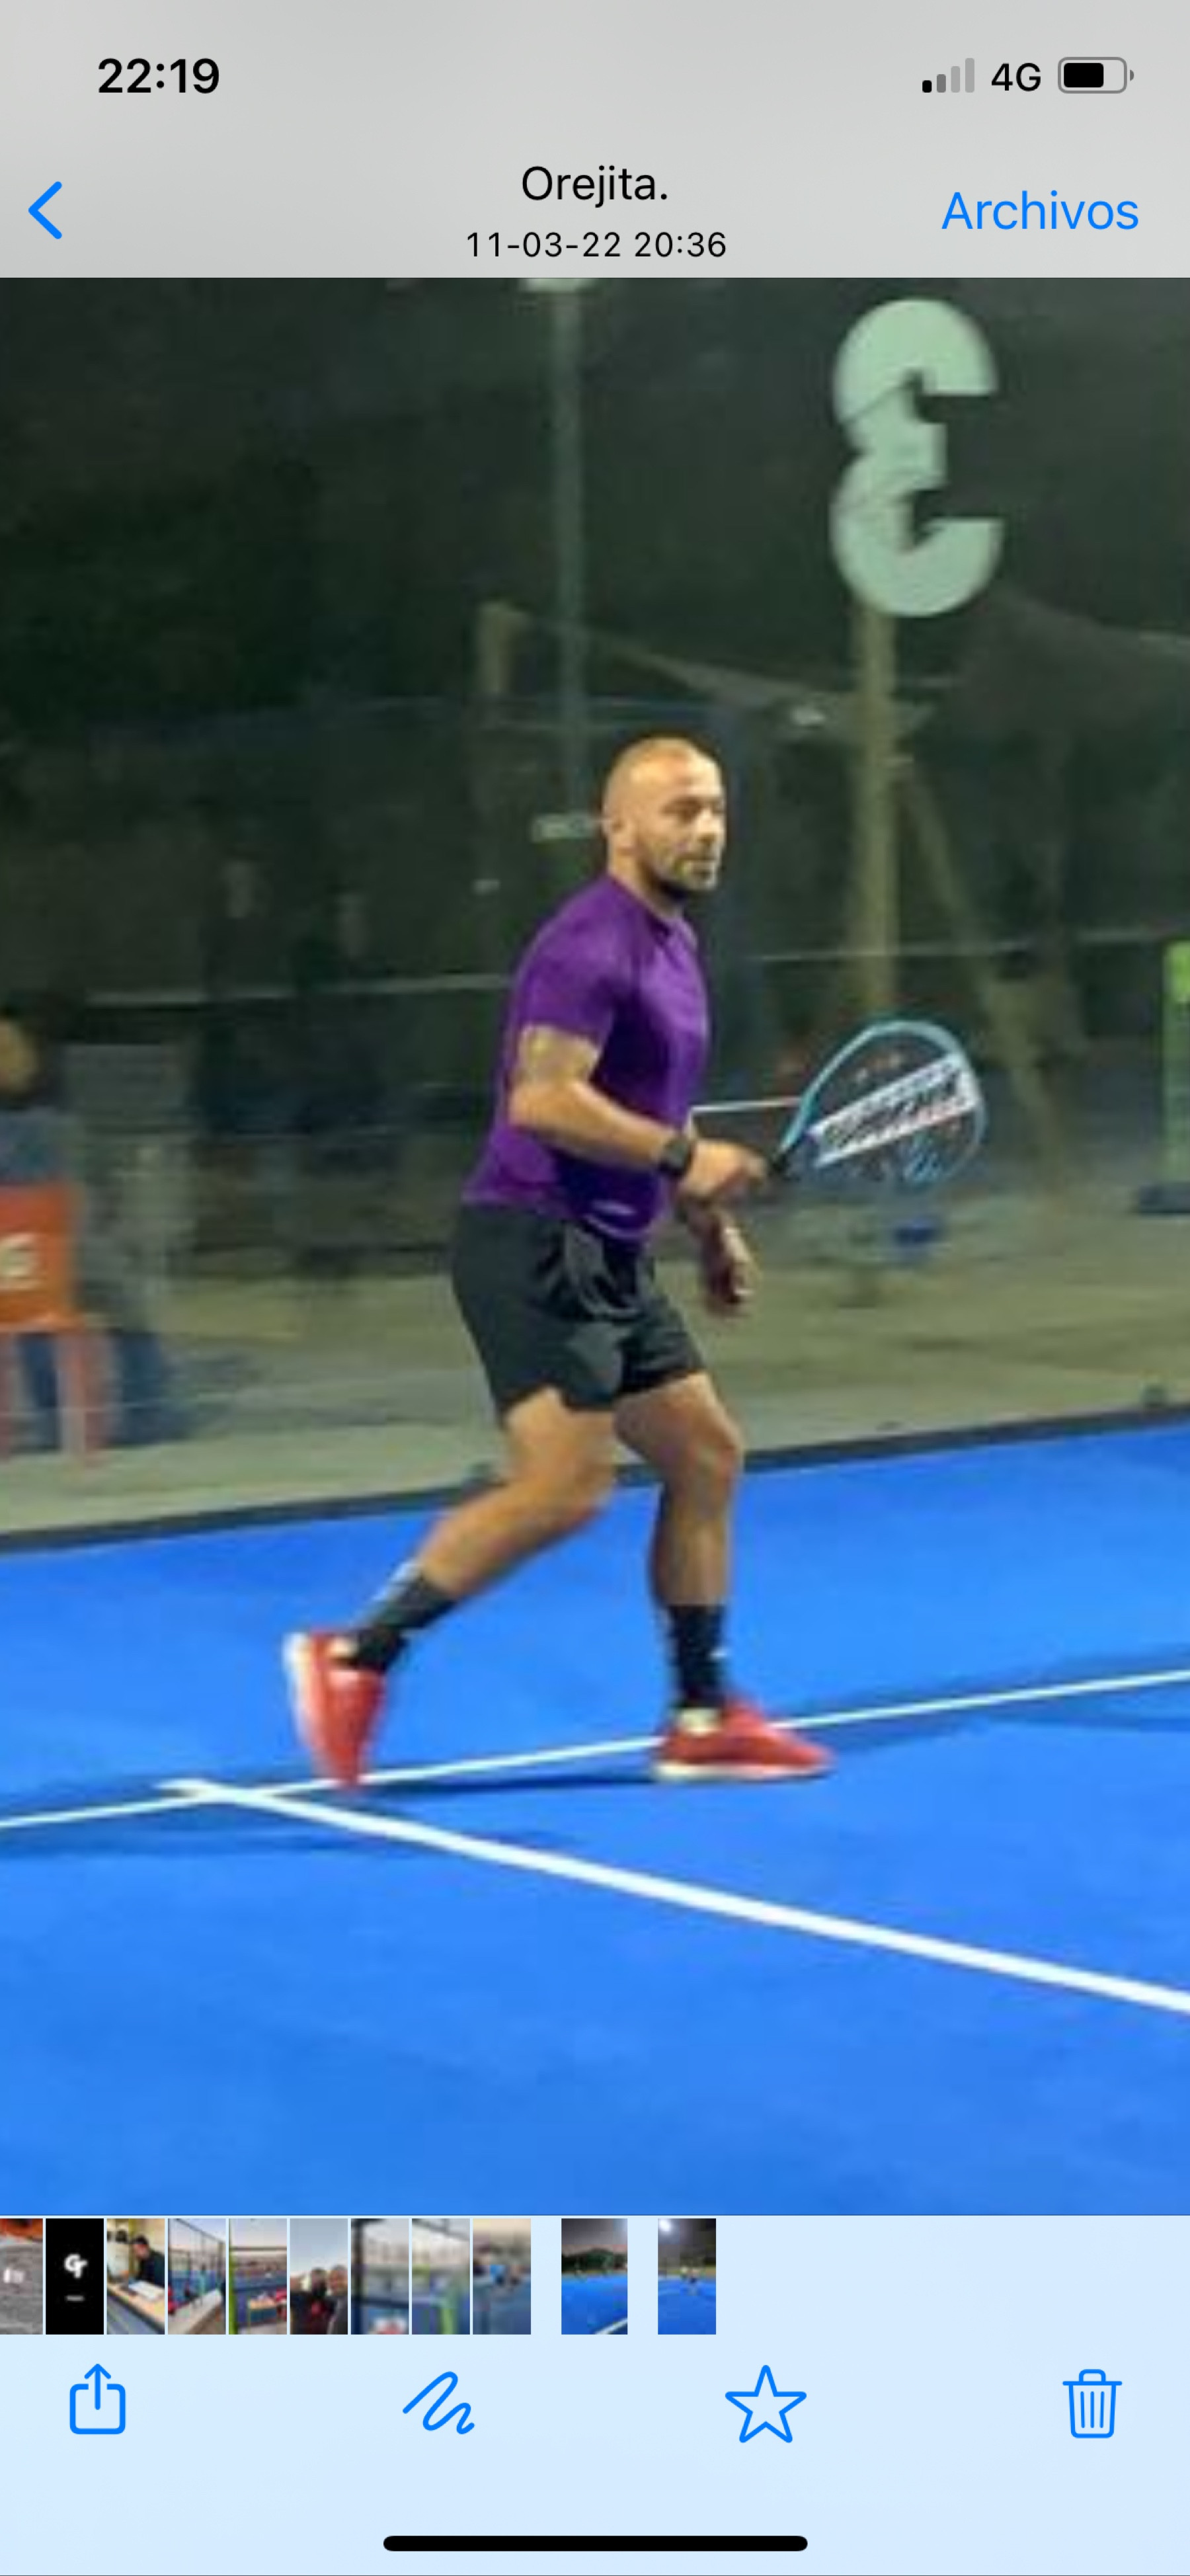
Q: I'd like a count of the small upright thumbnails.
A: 11